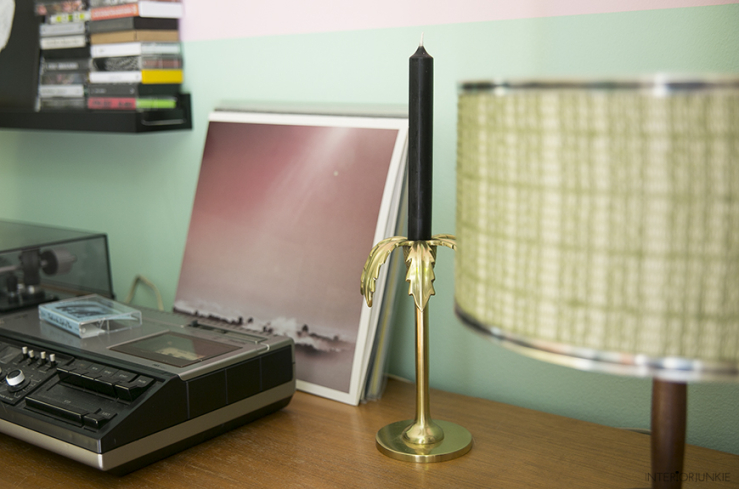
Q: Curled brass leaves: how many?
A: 3